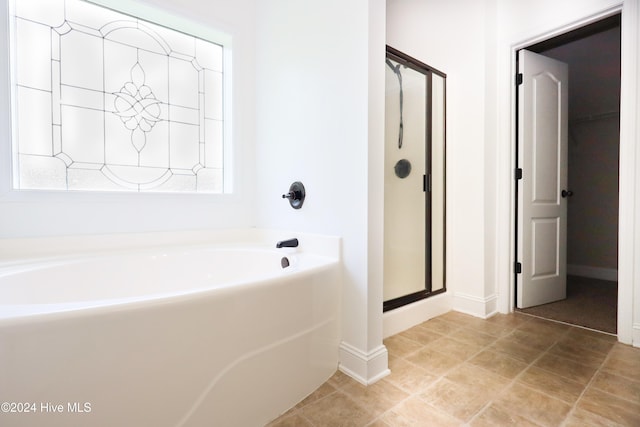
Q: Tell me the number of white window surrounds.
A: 1